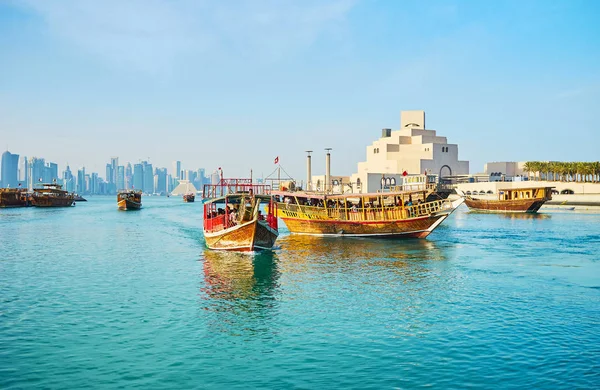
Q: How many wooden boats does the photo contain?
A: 7